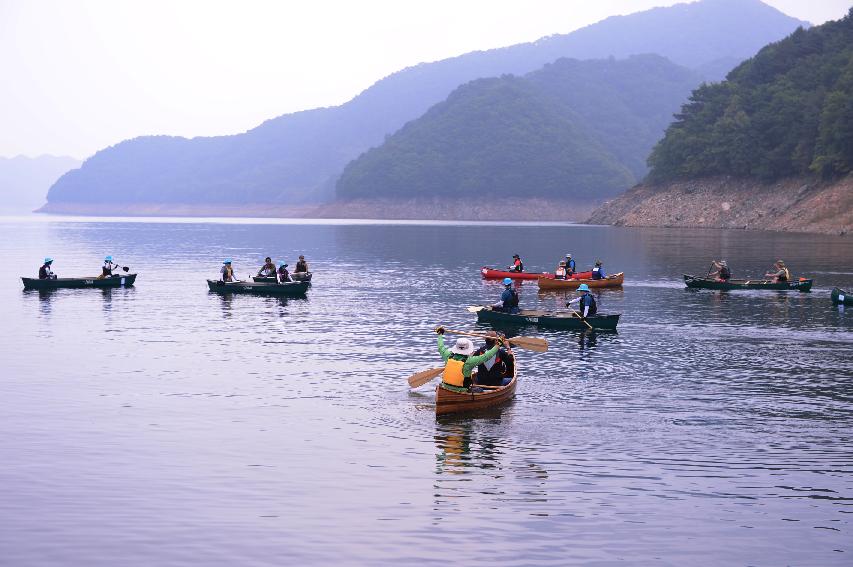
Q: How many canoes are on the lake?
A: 9